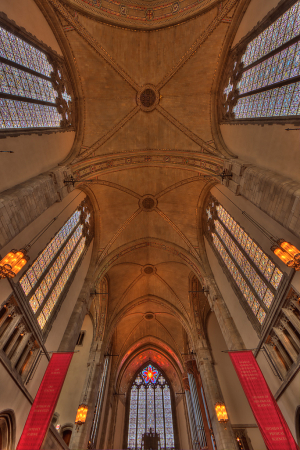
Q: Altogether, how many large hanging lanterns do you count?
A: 4